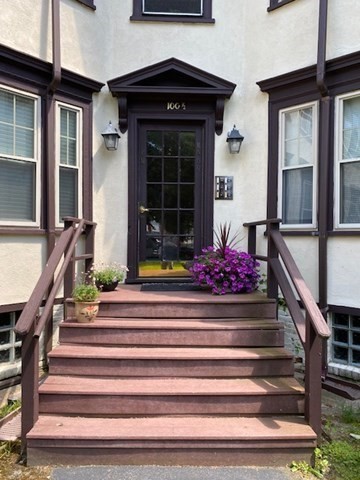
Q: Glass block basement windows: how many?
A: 2